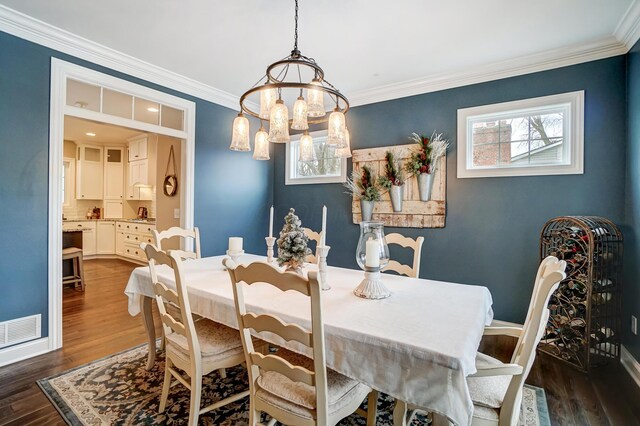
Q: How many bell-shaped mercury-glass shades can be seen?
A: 9